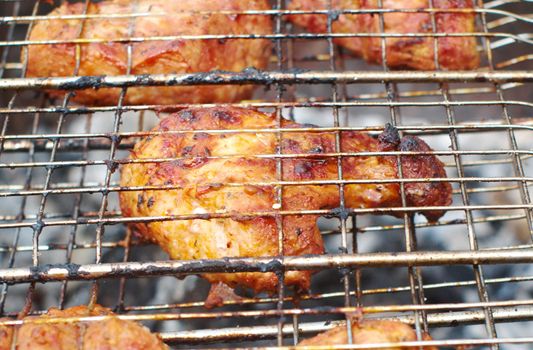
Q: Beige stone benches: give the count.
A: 0